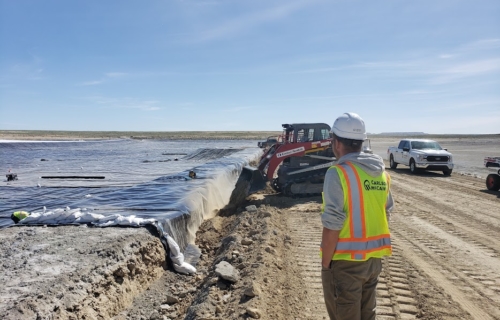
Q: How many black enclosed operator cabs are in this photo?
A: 1